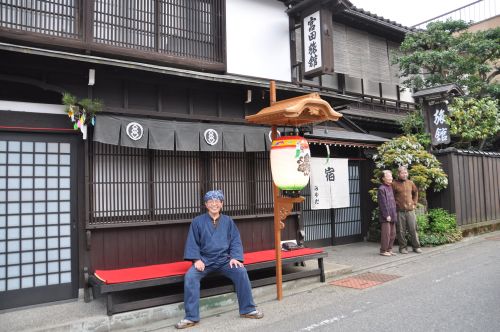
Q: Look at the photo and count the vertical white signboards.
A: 1